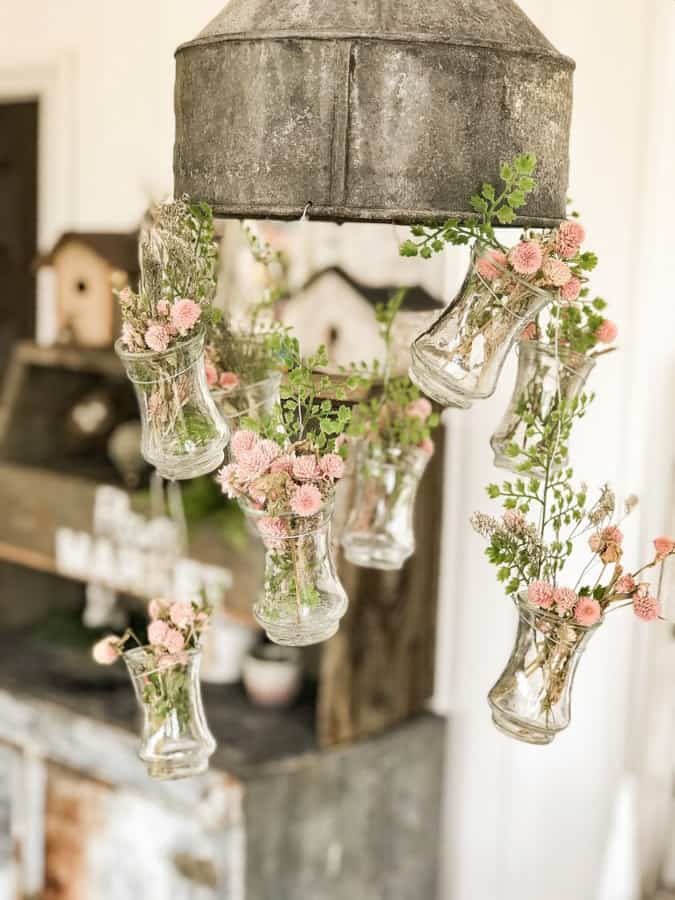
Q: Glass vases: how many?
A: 8